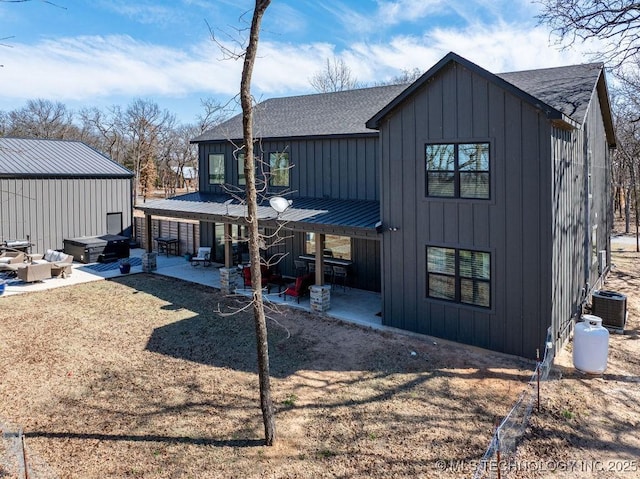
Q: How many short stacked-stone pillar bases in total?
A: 3